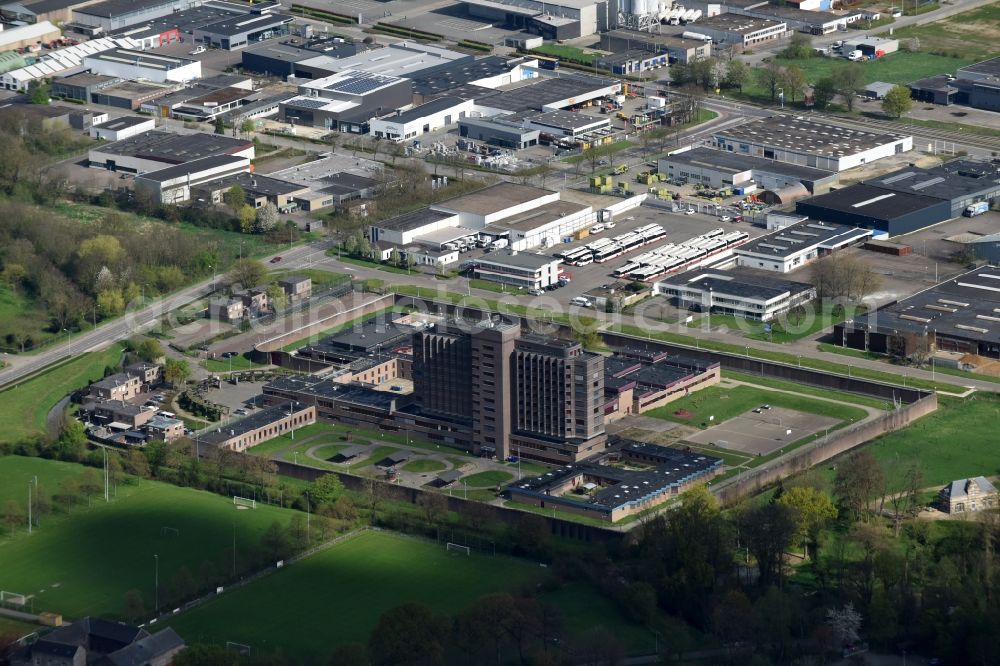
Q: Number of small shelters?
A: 3